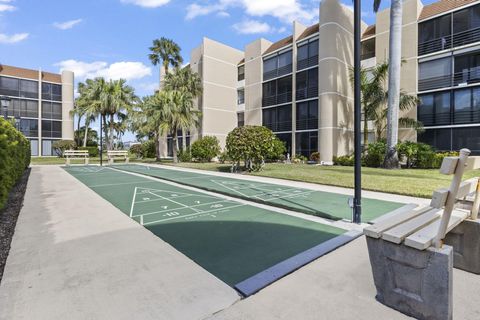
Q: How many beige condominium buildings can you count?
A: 2